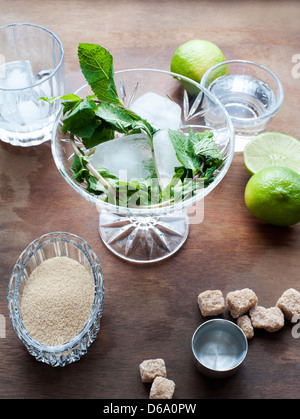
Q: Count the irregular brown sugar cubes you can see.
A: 7